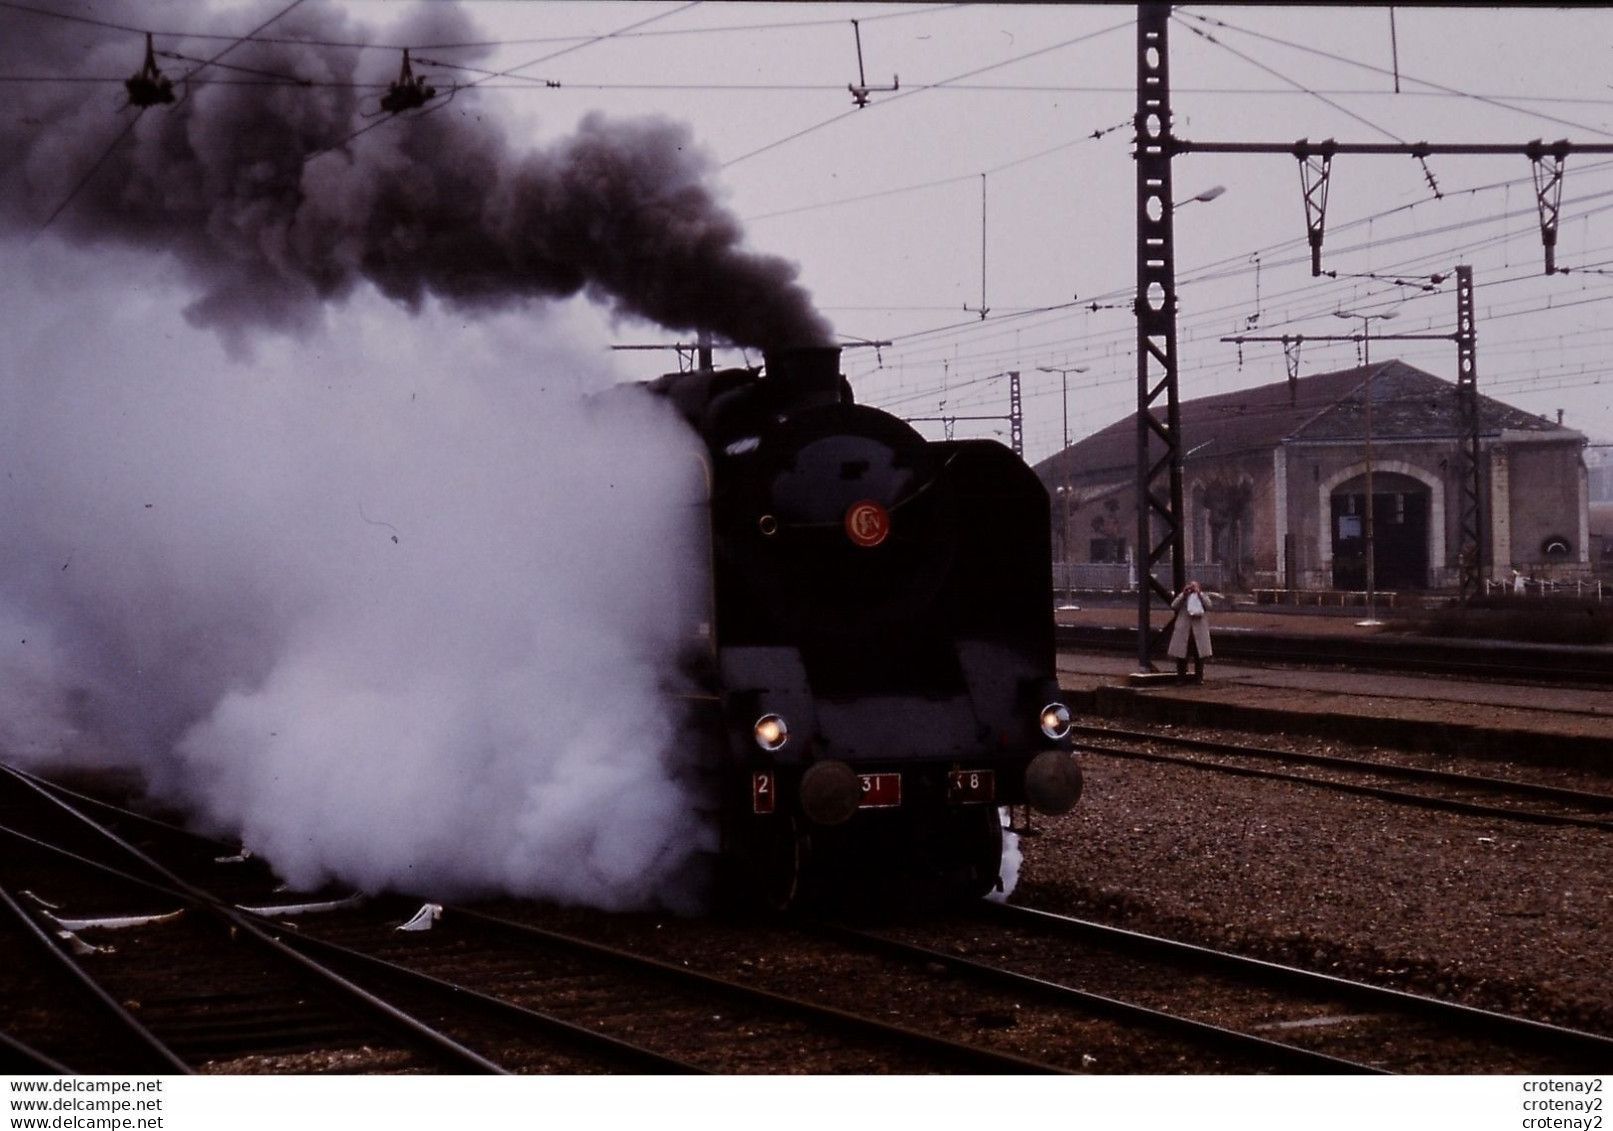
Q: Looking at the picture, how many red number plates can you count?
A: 3